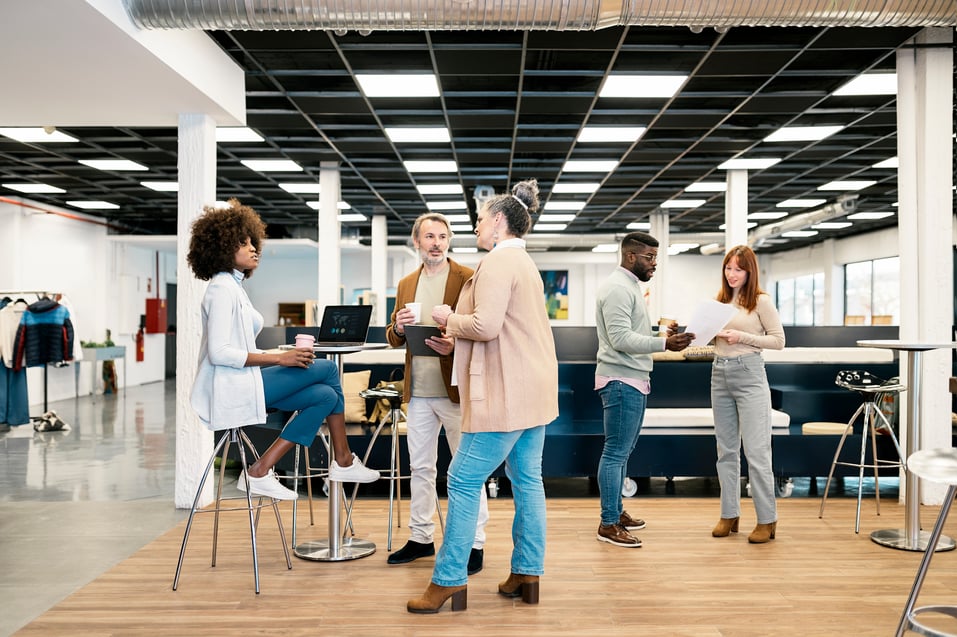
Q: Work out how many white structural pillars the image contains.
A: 6